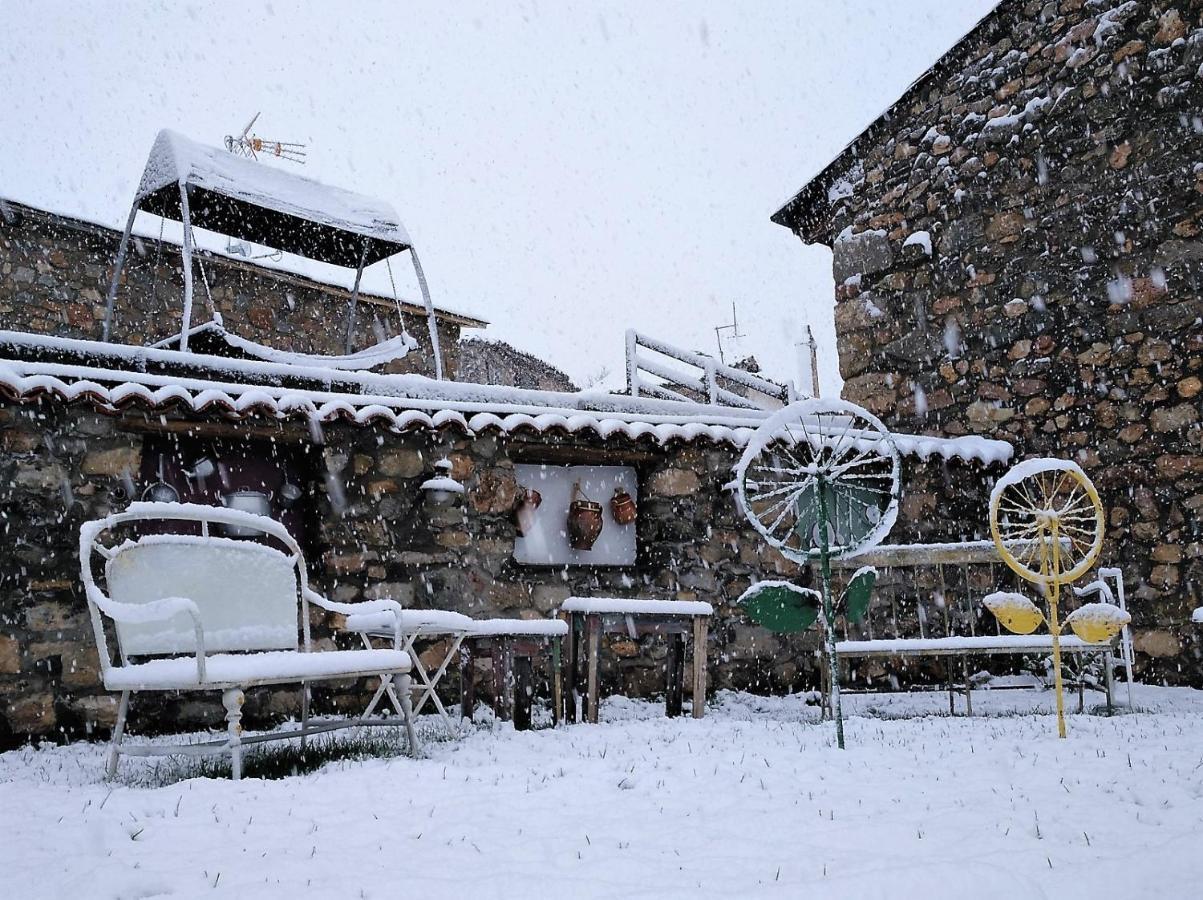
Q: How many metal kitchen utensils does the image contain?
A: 4